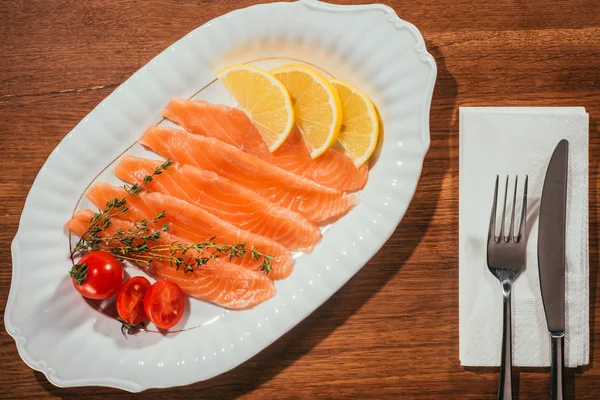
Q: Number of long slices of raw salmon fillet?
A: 5